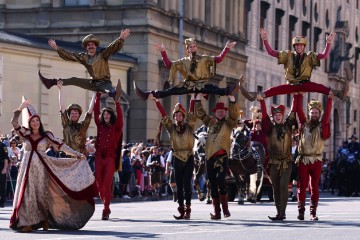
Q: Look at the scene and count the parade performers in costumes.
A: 10